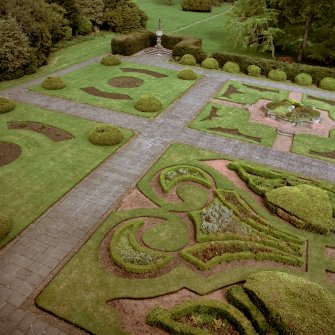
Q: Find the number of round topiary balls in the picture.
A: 14